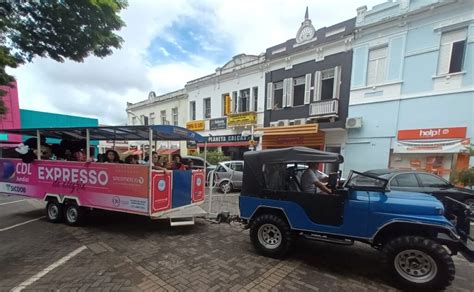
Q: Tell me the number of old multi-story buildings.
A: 4